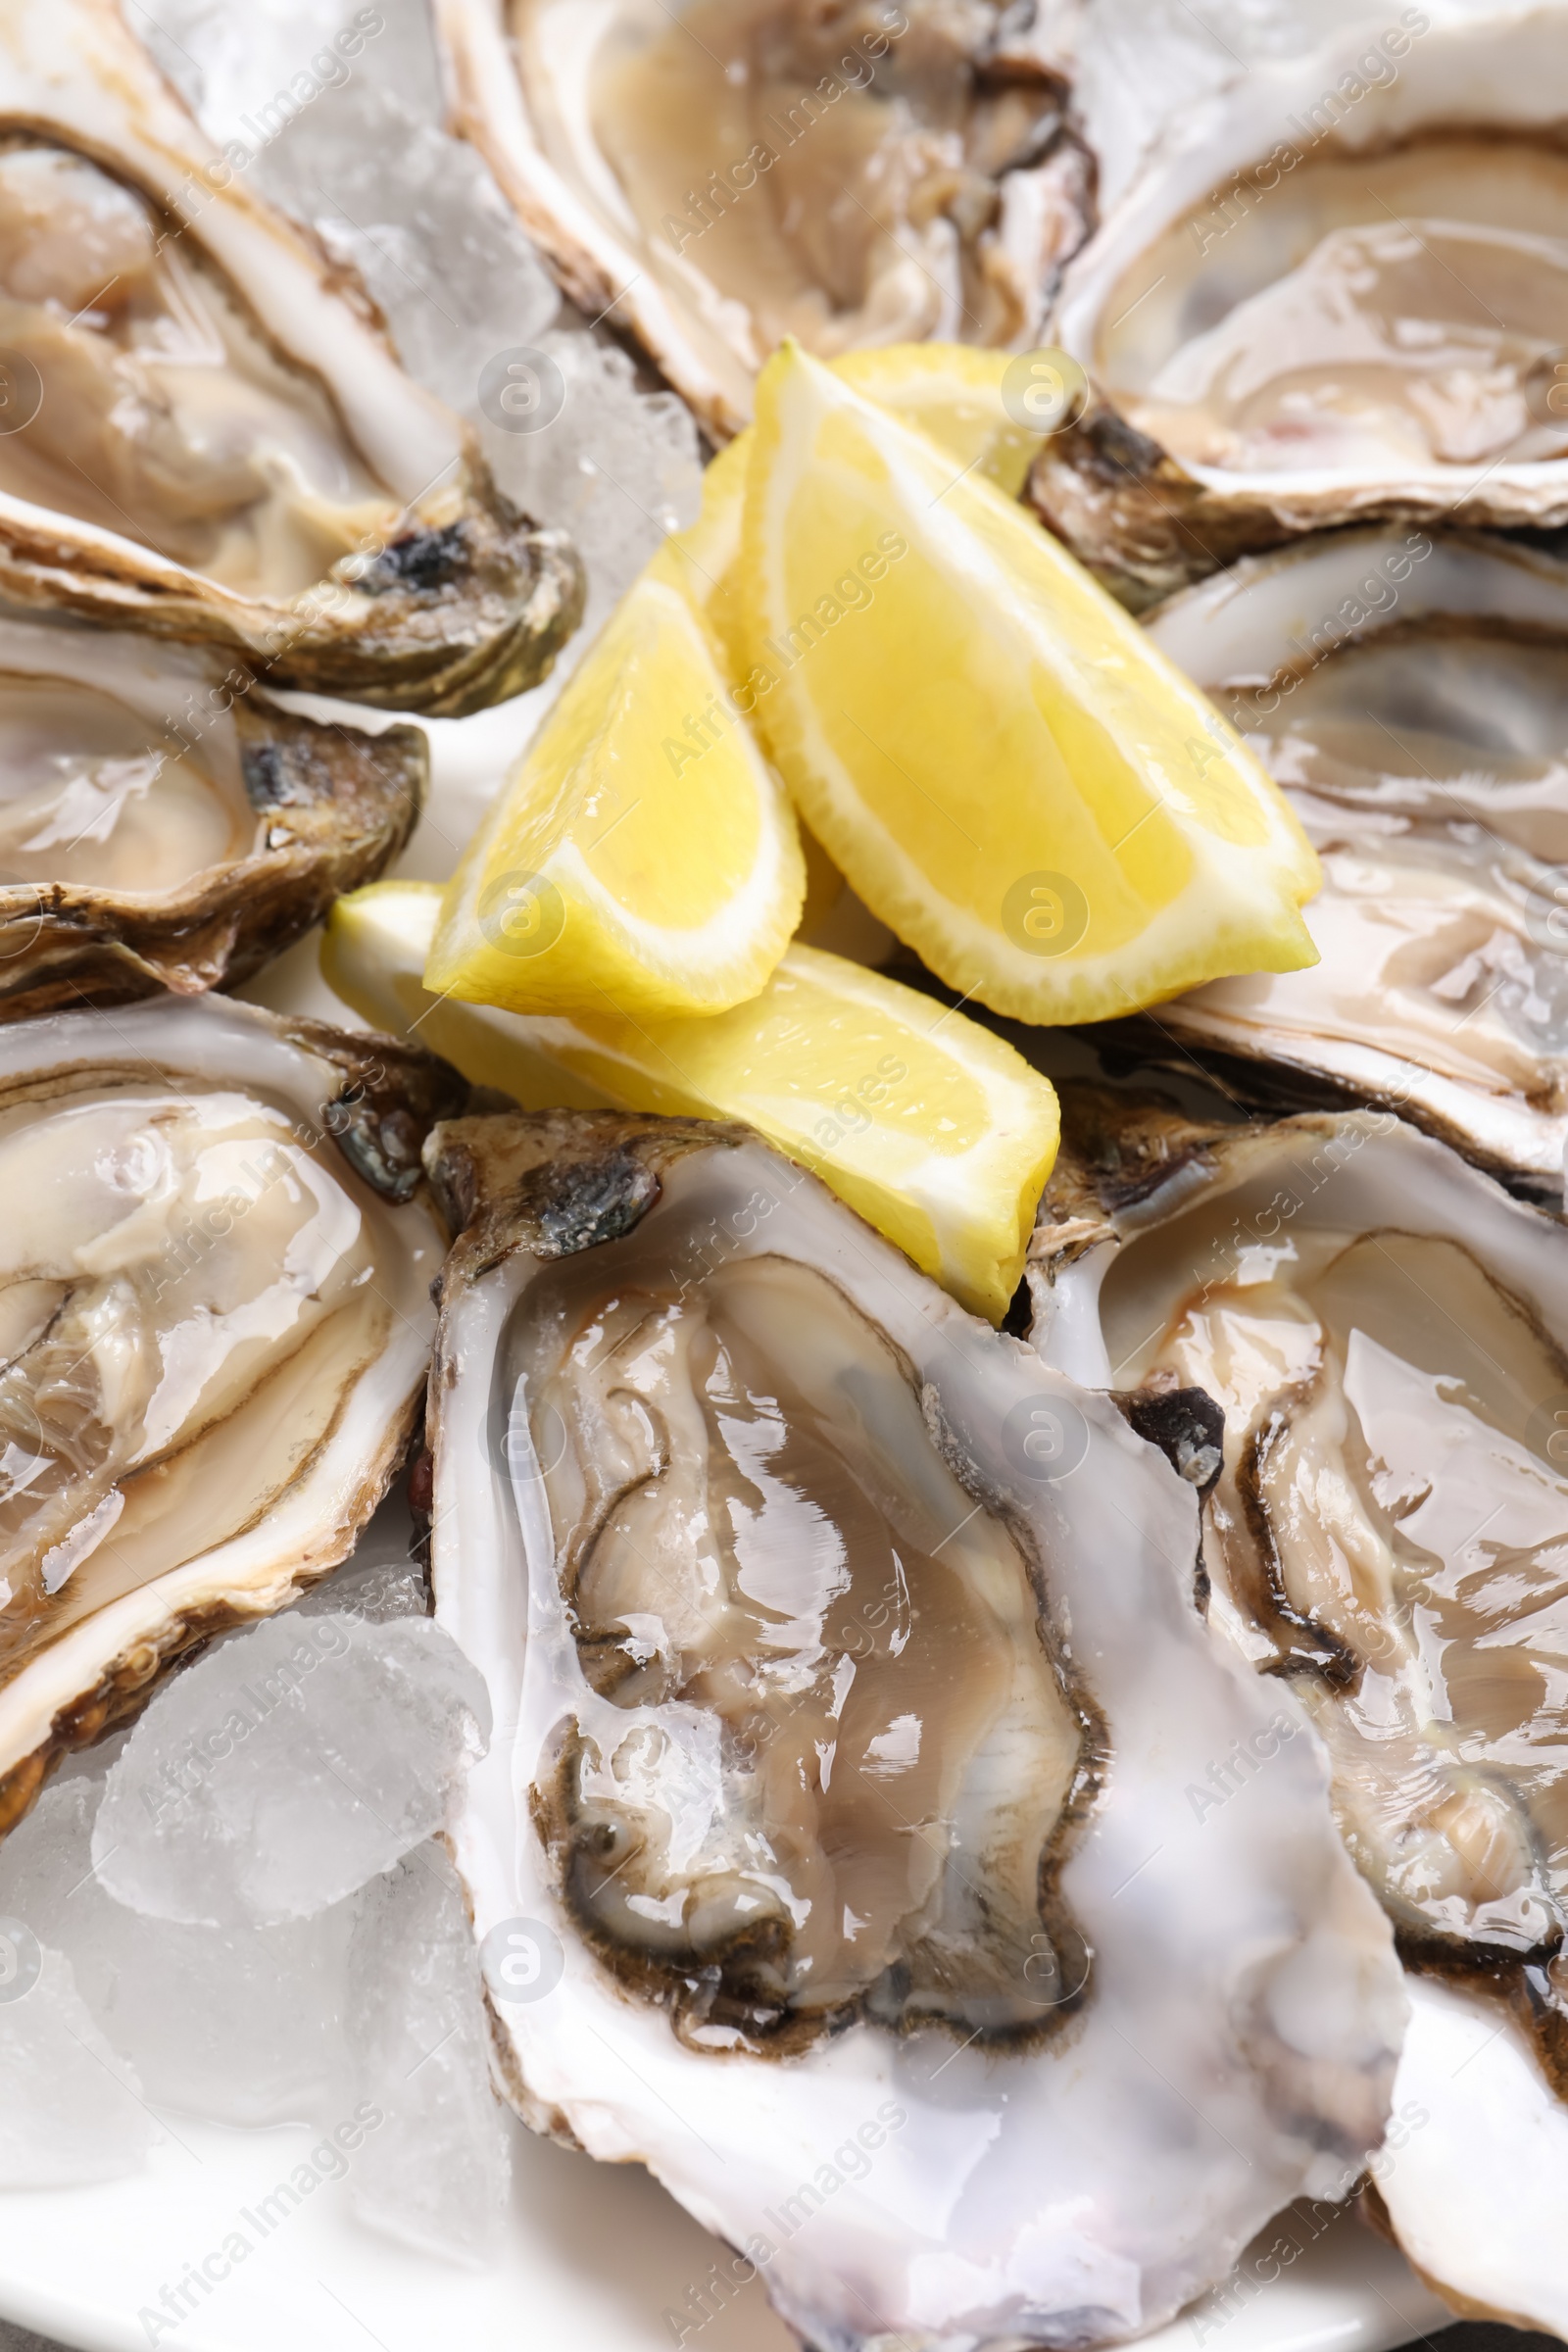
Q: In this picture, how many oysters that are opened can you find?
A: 8